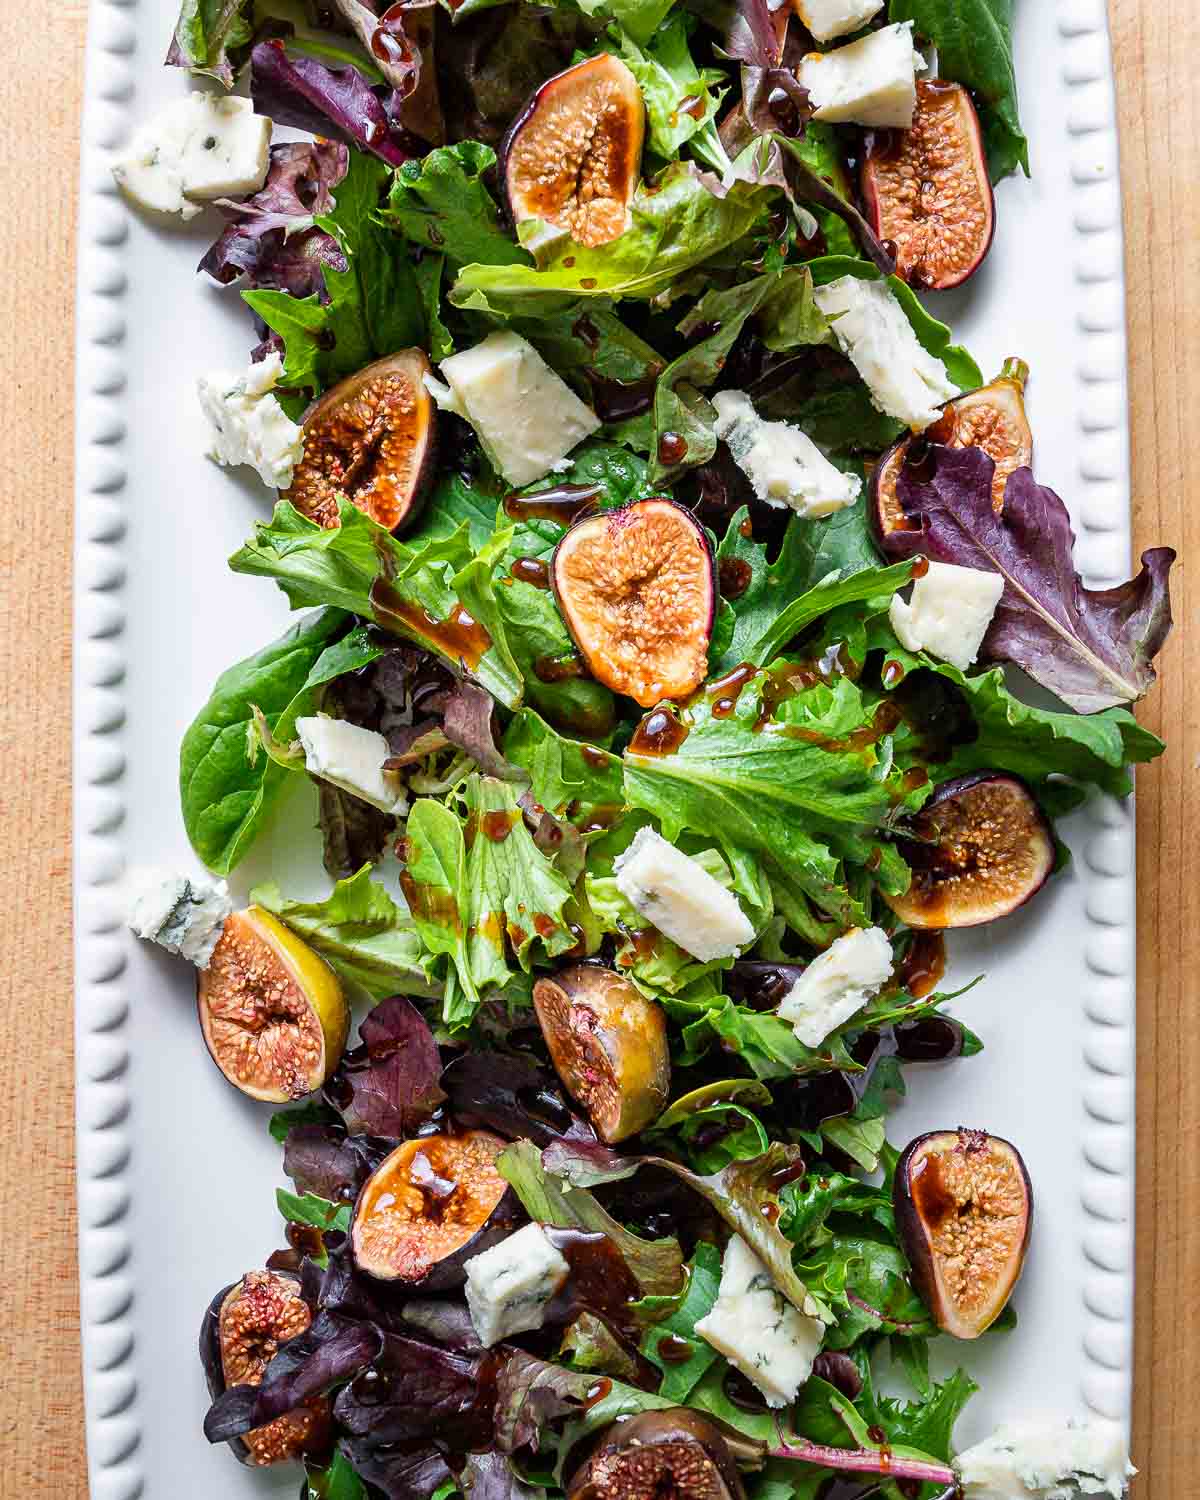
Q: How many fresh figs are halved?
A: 12